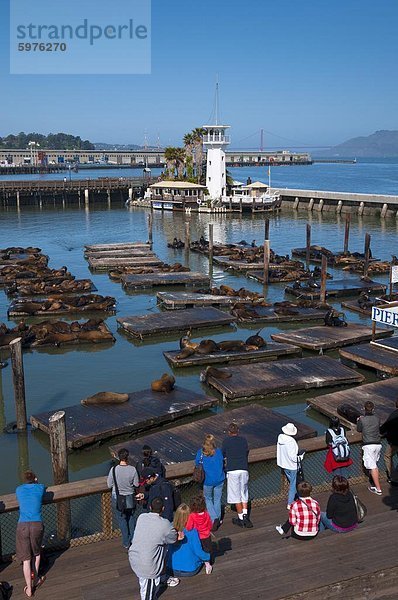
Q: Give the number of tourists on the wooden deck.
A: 15